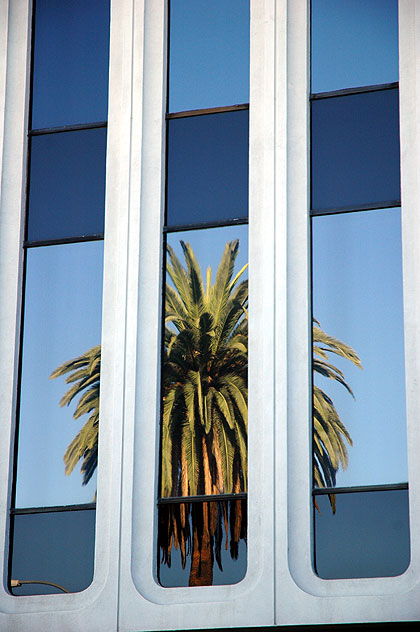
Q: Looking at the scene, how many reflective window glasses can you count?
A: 12